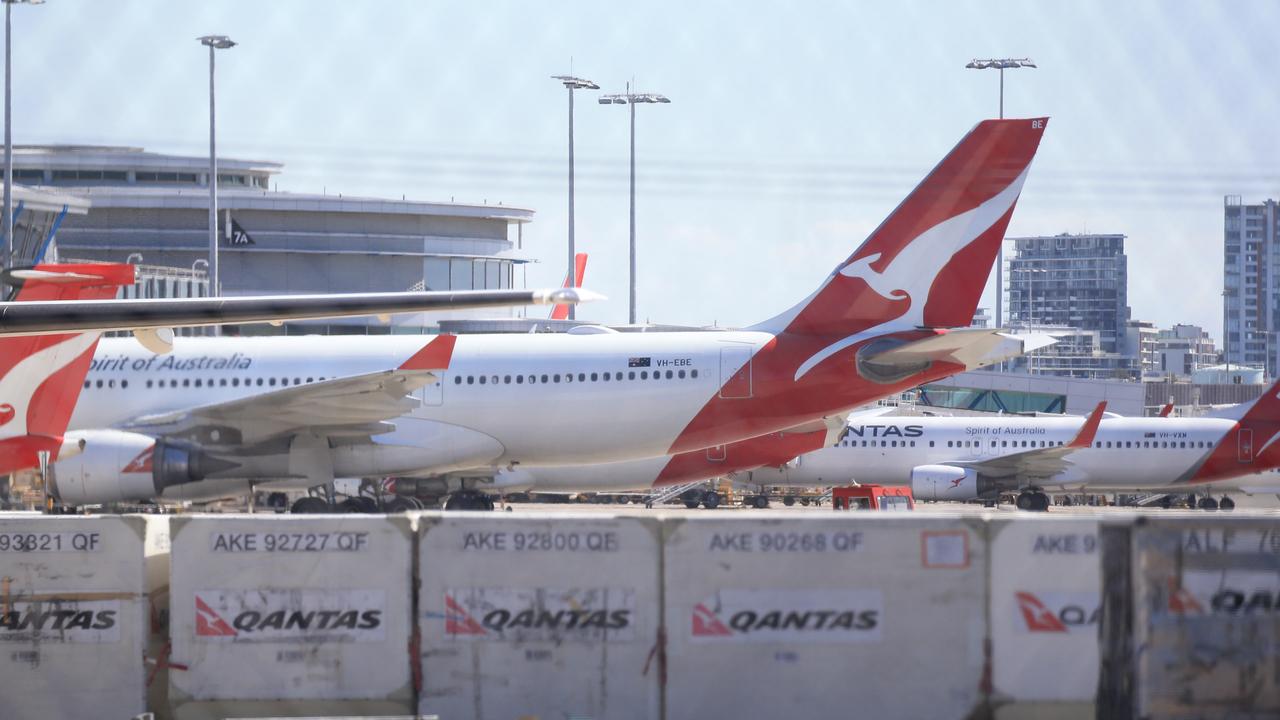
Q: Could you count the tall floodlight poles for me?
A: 5